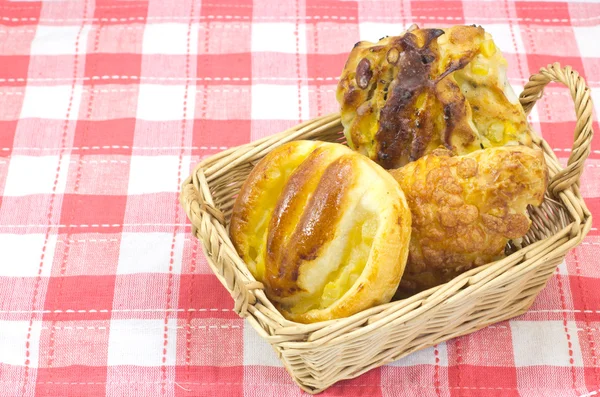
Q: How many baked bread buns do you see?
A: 3